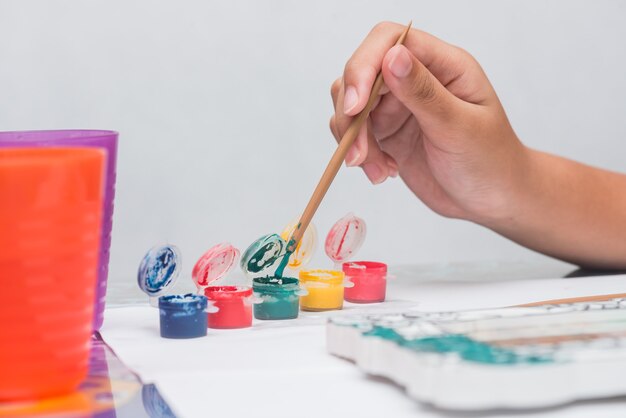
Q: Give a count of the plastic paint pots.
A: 5